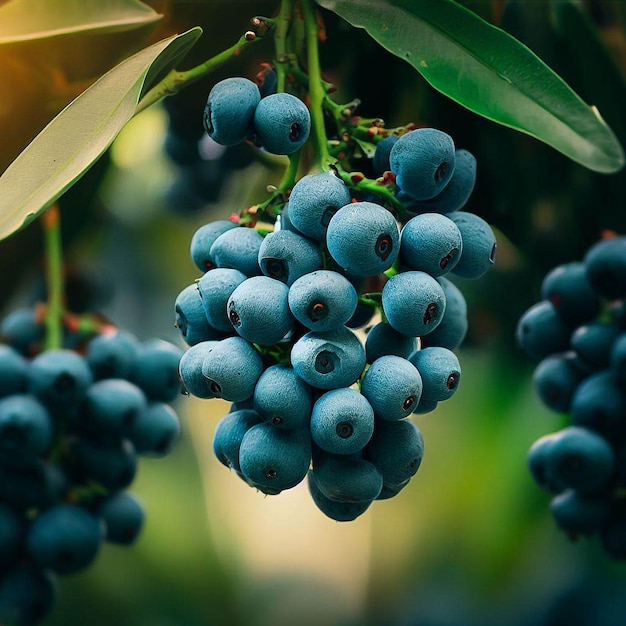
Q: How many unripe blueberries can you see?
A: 0